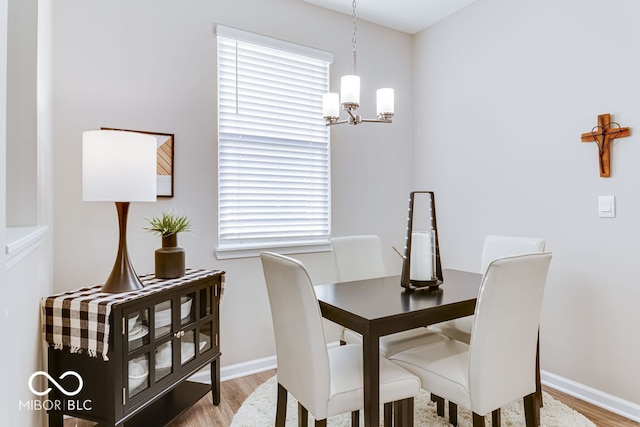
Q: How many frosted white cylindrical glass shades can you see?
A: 3